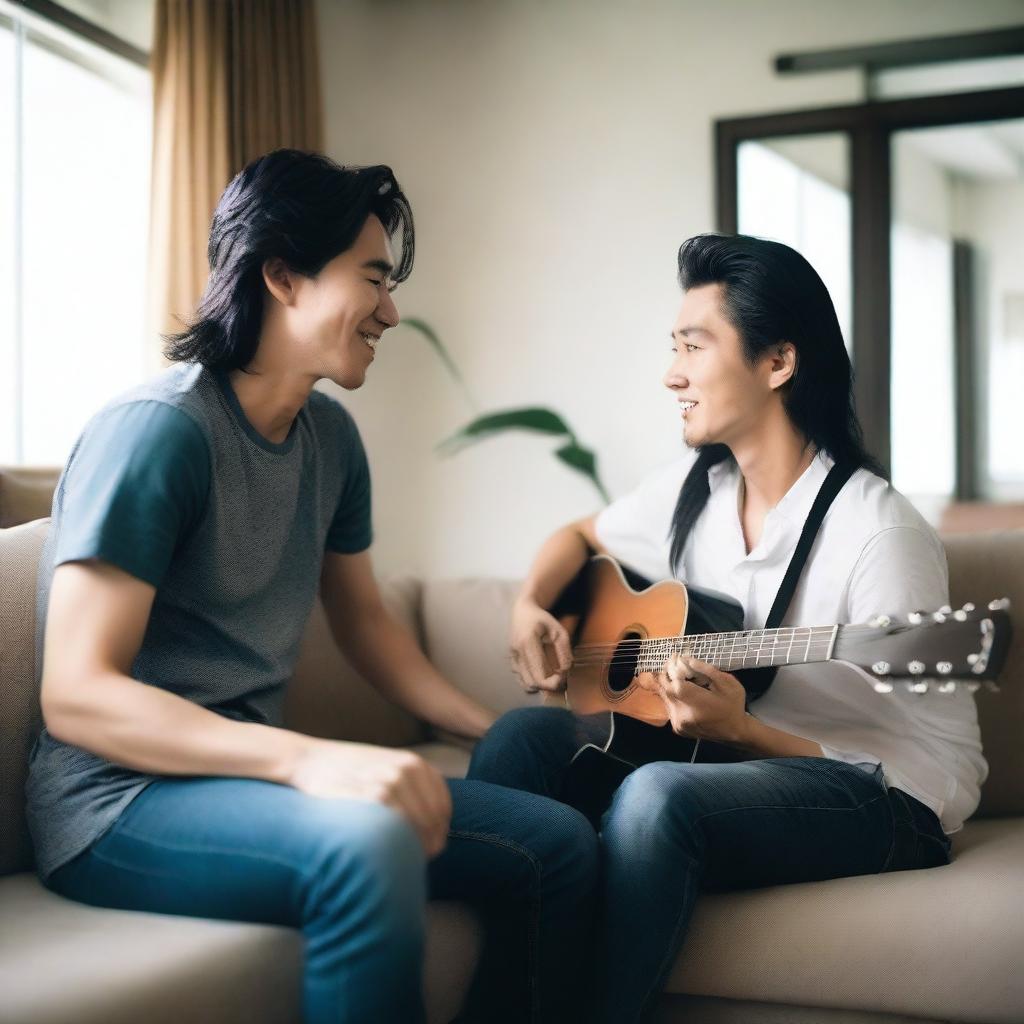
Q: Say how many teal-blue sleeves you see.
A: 2